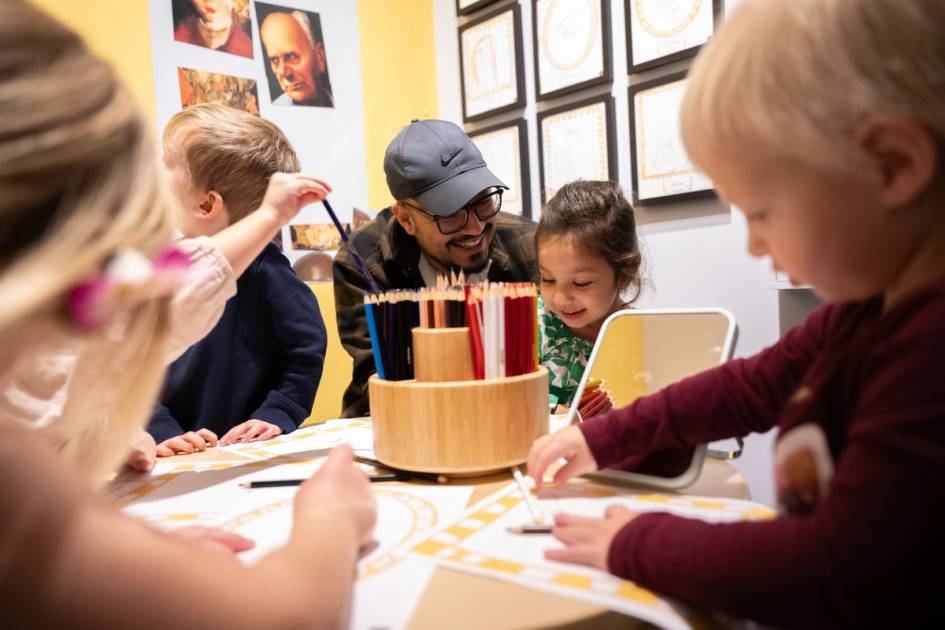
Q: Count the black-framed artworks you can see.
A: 7